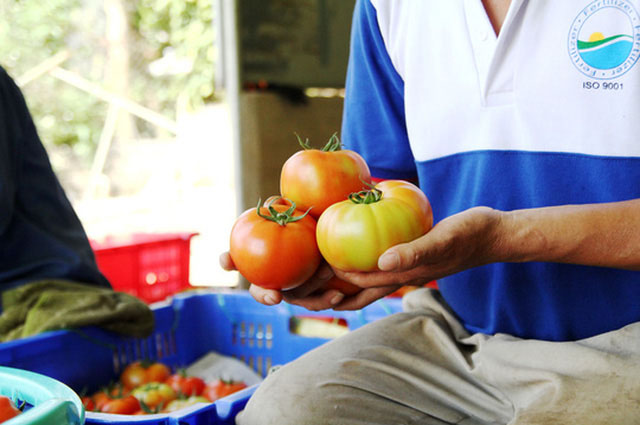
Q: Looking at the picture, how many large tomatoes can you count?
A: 3